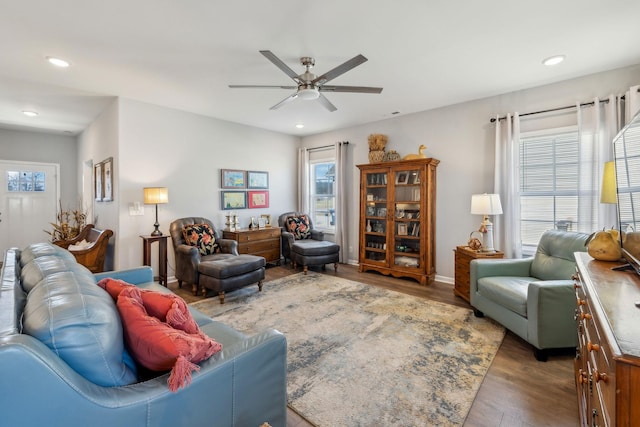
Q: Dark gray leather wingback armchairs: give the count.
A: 2